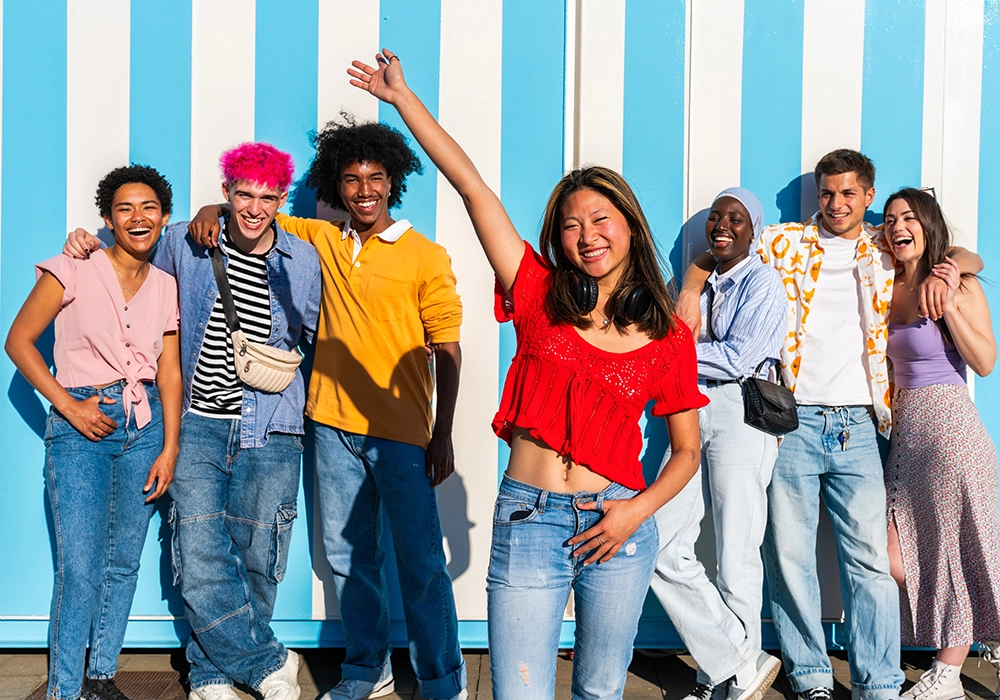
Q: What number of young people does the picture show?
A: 7